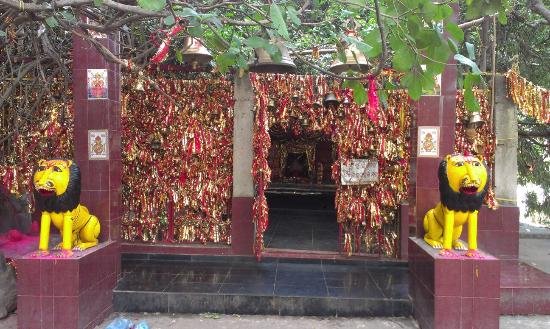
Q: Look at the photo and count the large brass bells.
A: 3